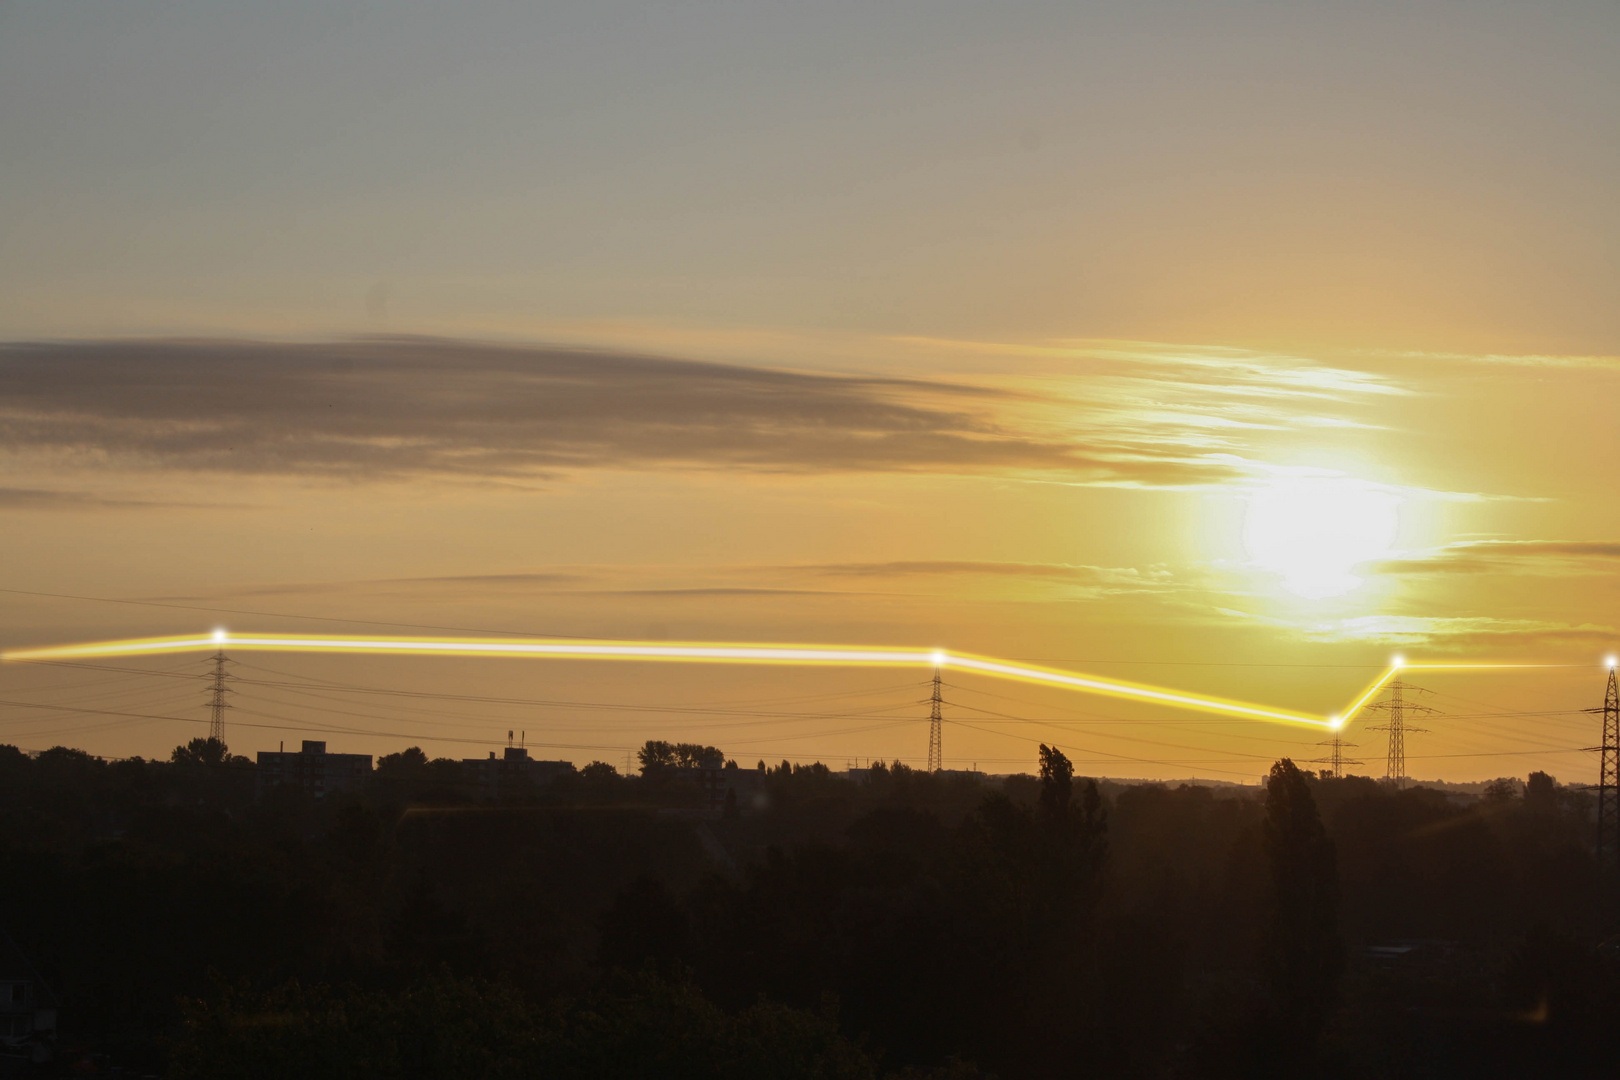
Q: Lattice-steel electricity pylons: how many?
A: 5